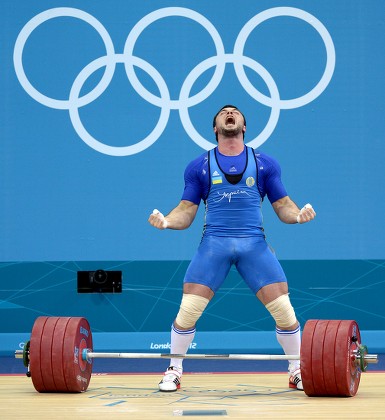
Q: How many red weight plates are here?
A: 8